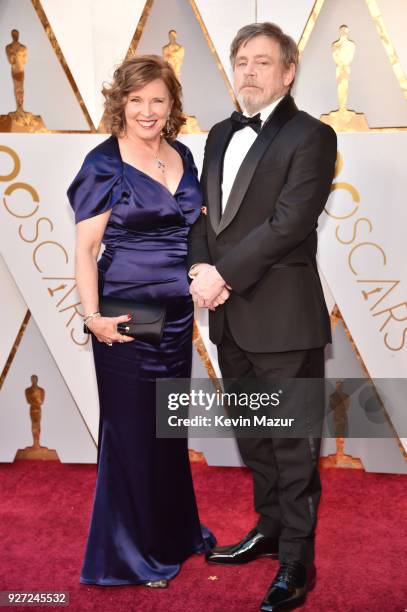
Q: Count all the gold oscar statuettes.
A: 5